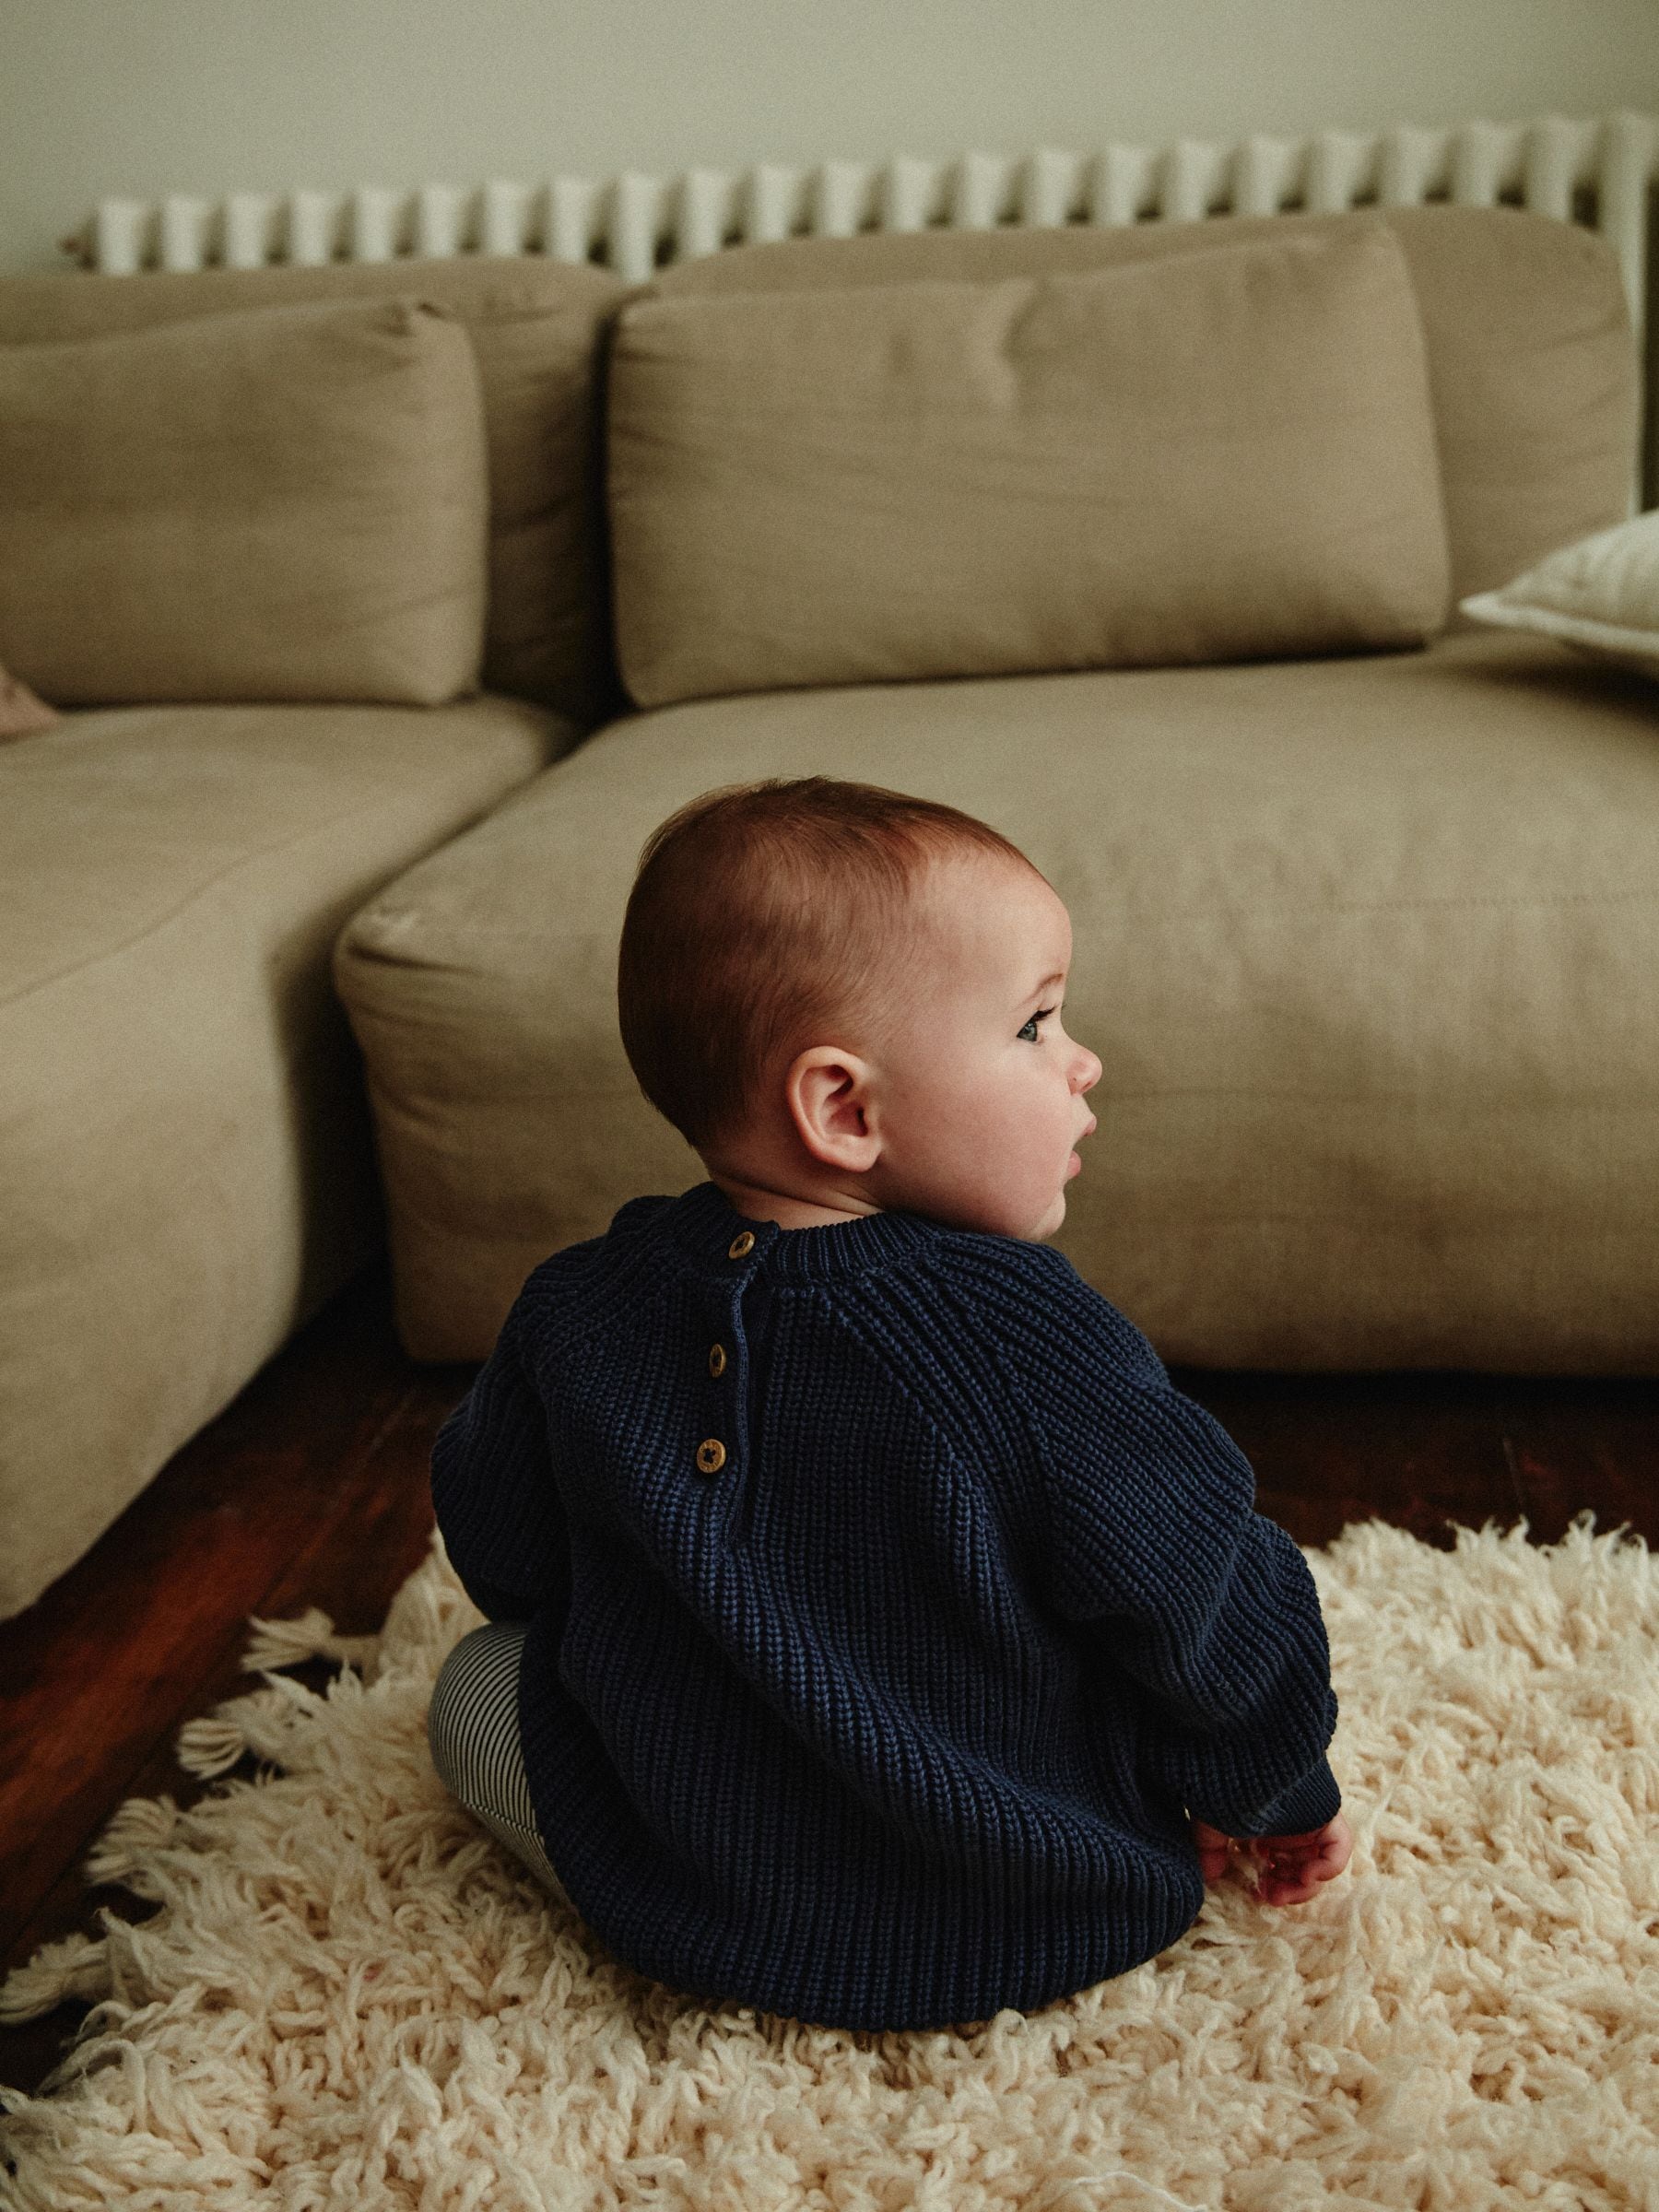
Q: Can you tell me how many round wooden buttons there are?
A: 3